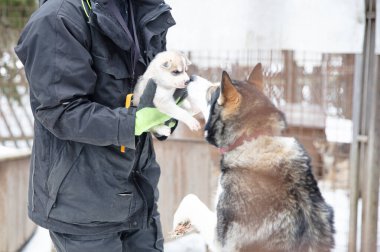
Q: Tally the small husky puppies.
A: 1